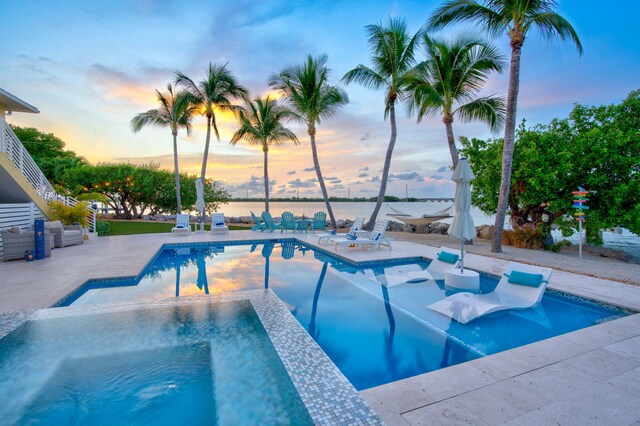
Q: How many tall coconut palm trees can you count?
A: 7